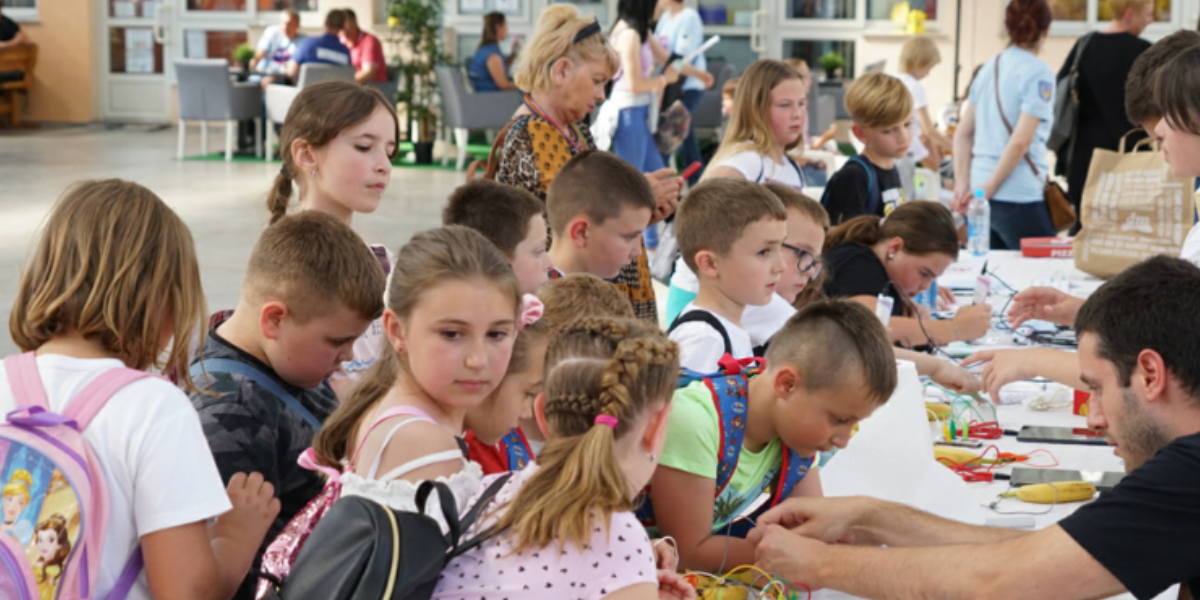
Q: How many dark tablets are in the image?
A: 2